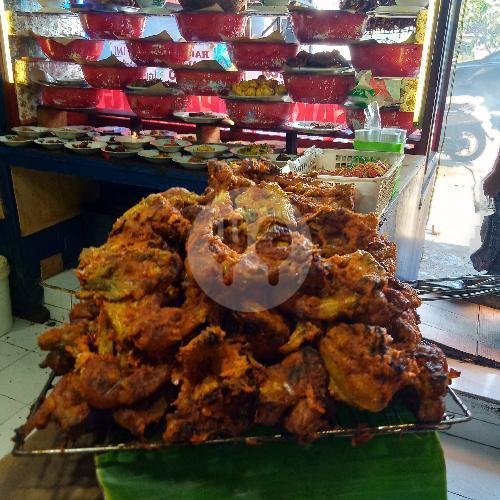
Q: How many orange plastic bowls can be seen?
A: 14